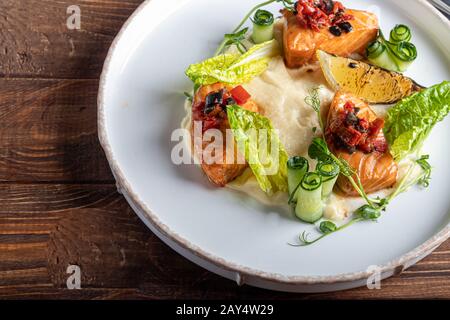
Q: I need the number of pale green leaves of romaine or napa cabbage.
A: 3